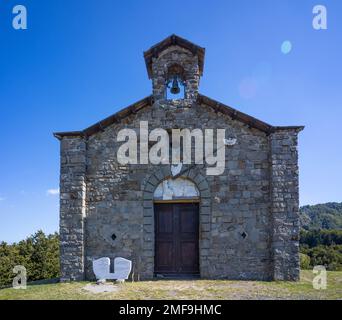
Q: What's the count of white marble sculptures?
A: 1